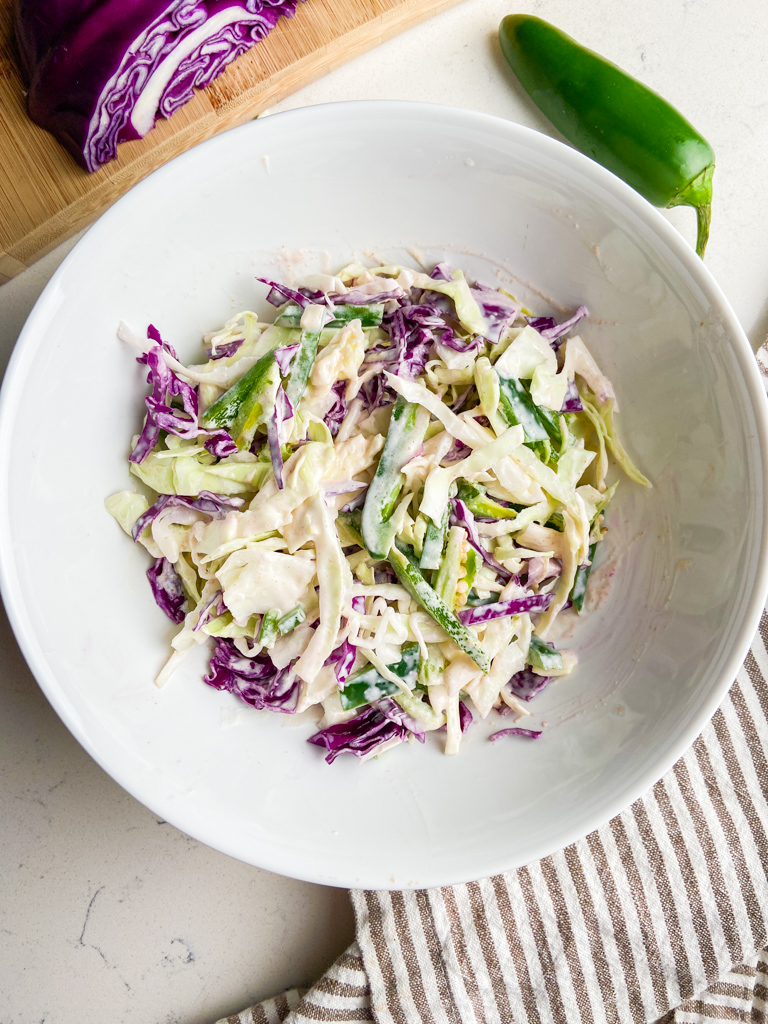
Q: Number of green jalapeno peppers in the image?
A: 1